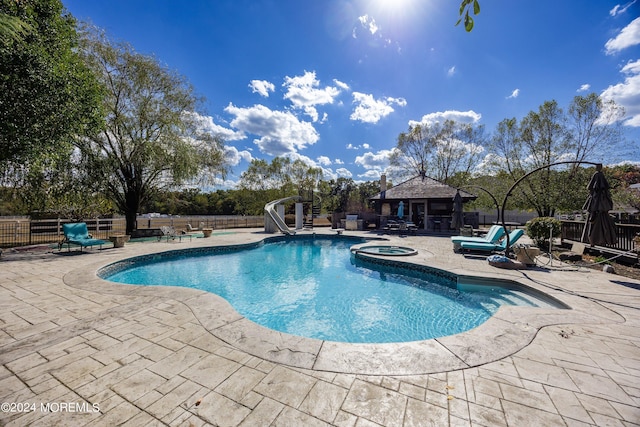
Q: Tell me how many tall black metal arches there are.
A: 2